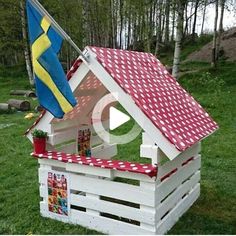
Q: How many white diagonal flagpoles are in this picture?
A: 1